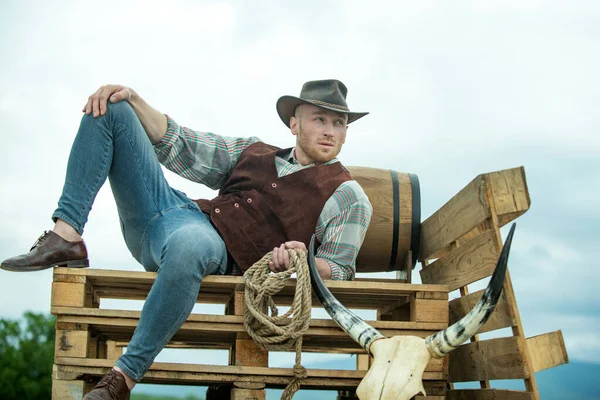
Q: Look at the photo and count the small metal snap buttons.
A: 4